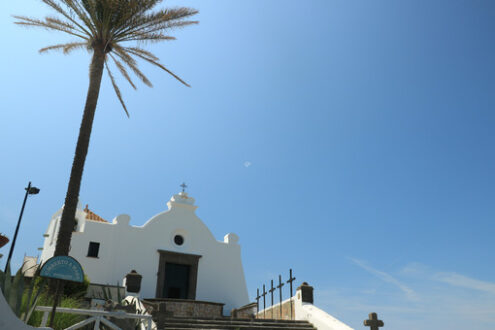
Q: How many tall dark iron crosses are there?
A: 5